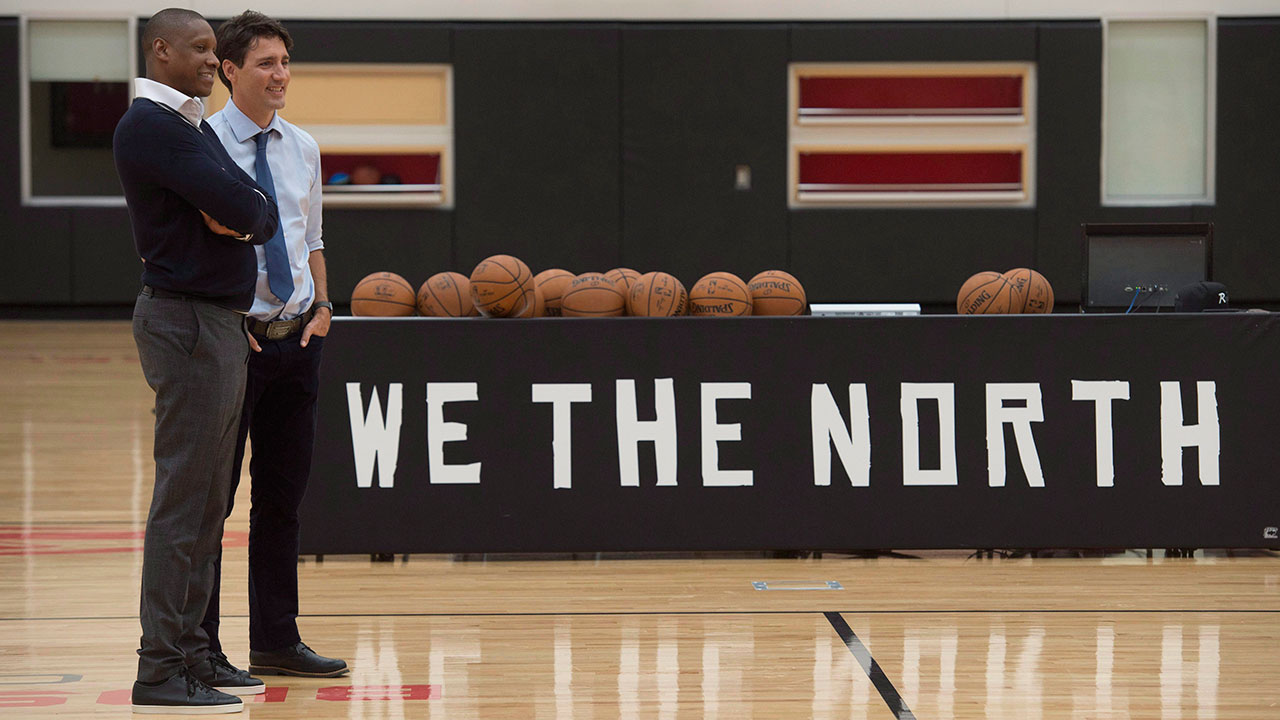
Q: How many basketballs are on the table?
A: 12